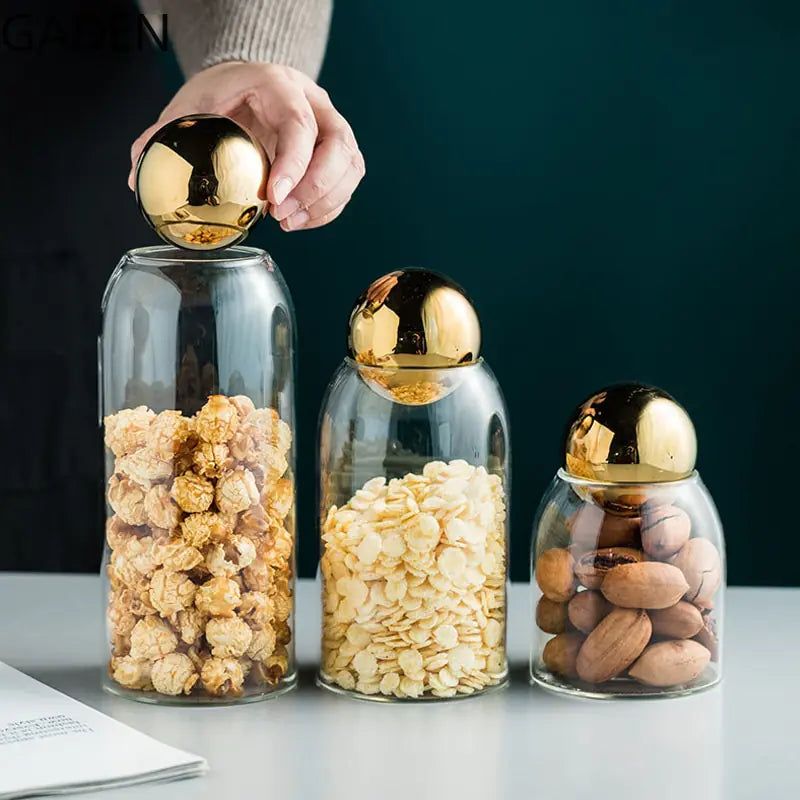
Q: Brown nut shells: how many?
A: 13